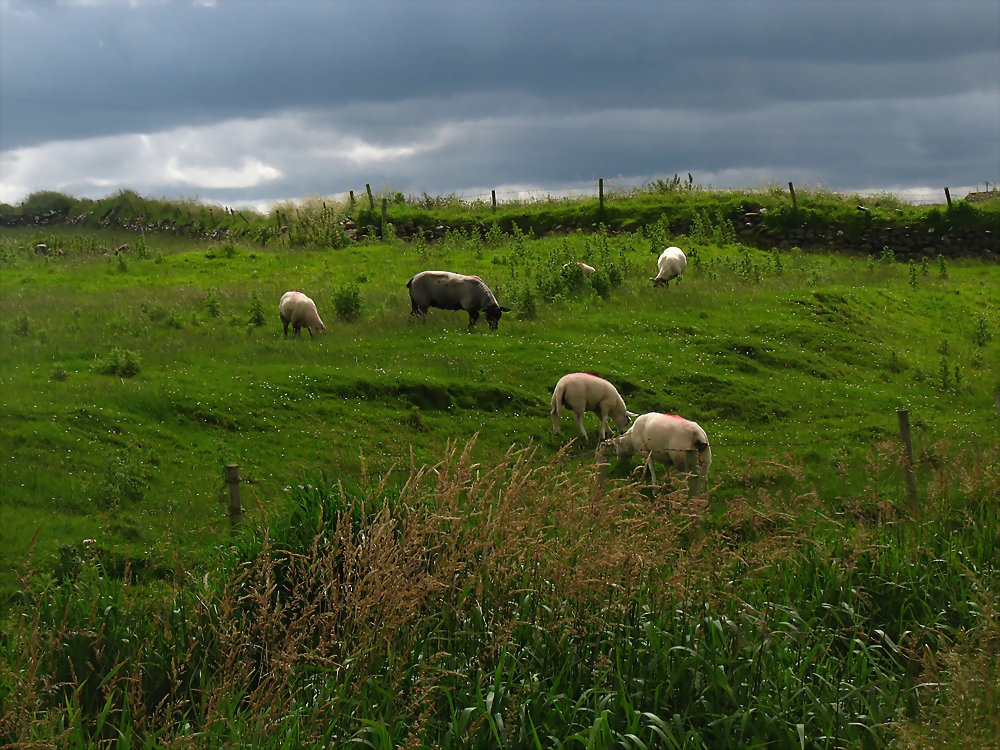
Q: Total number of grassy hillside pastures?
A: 1